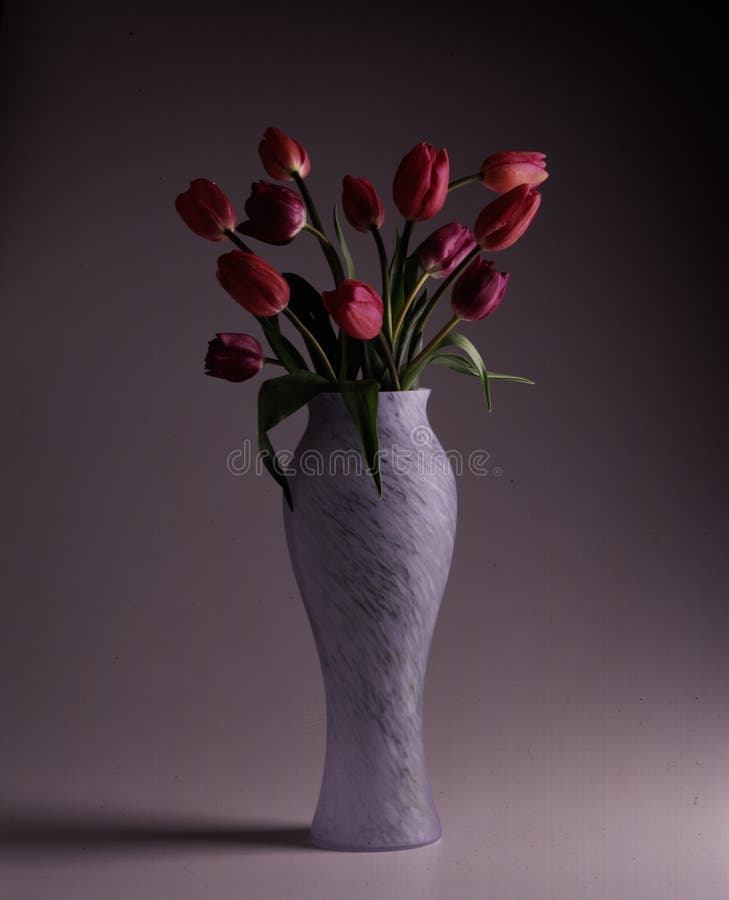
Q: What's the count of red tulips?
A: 8